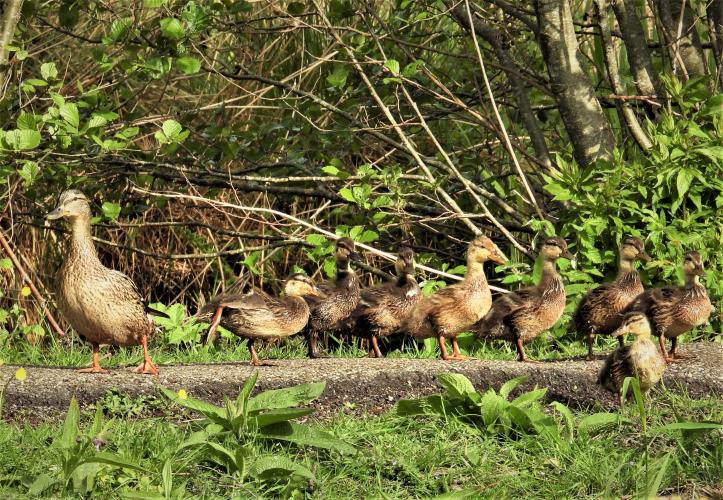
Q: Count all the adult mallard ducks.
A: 1